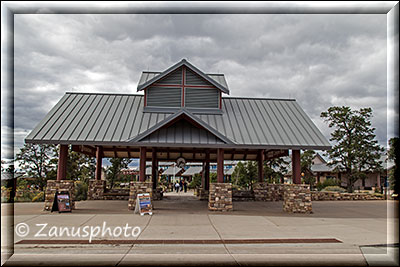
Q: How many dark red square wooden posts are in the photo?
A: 8